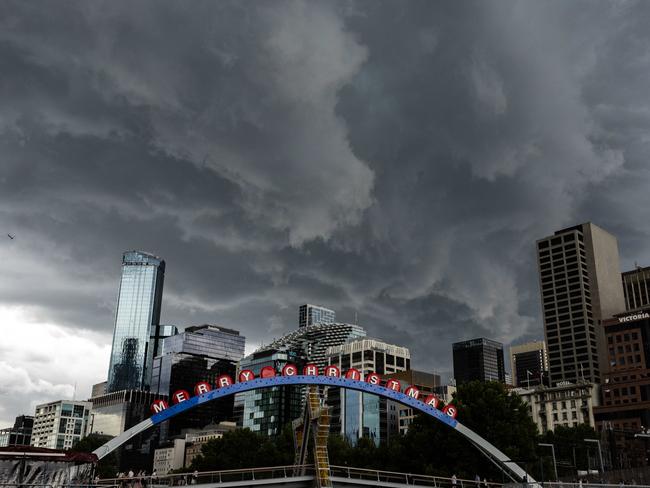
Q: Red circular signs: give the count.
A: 15